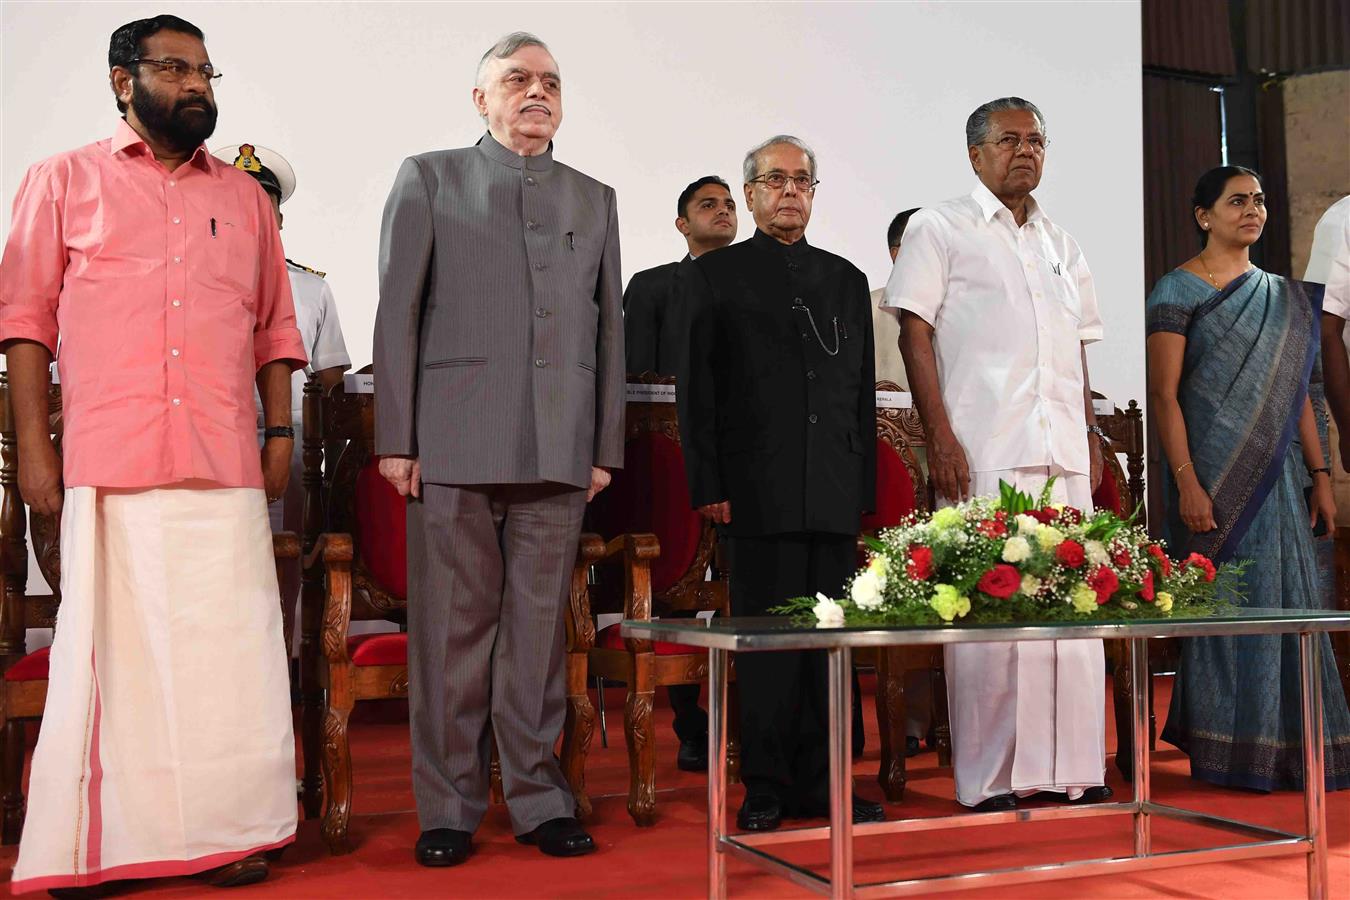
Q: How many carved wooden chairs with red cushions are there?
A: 5